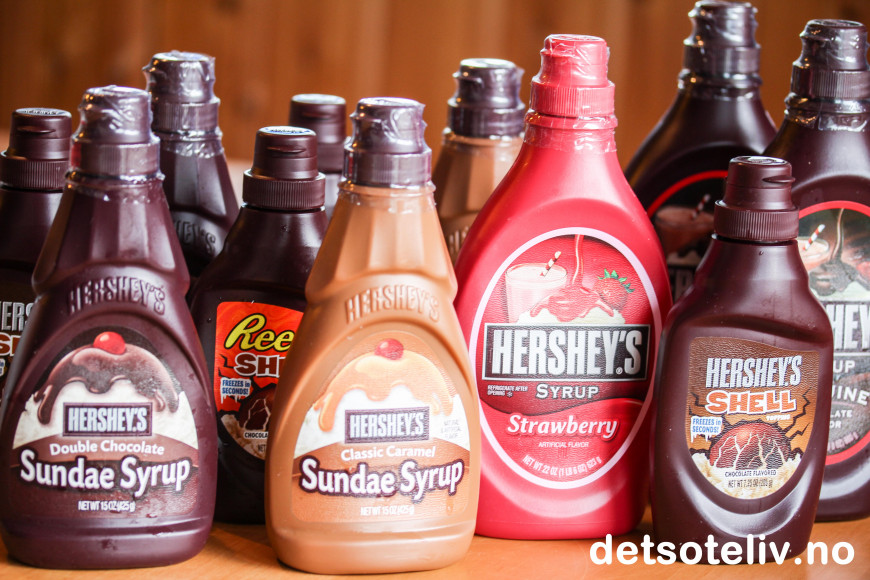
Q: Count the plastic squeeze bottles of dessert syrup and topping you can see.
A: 11